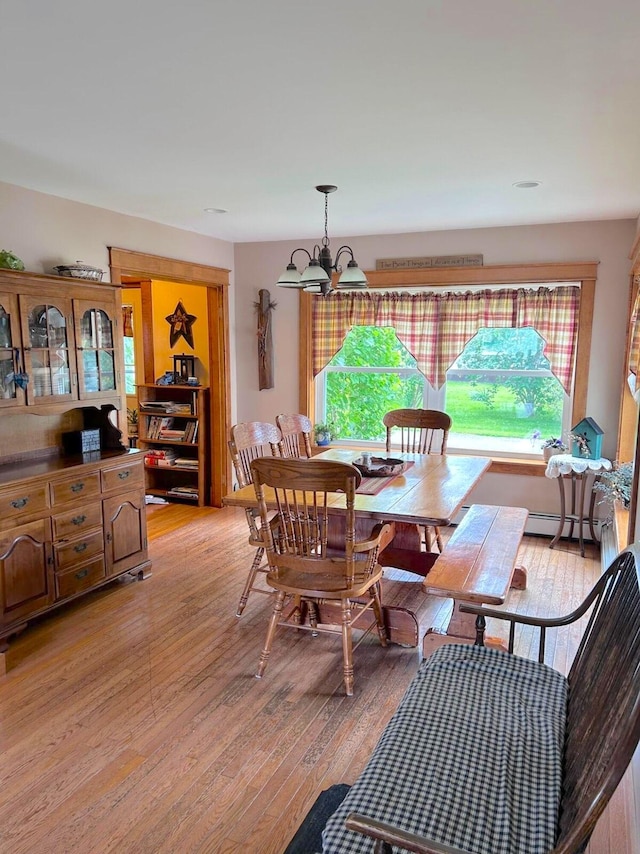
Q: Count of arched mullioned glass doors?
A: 3